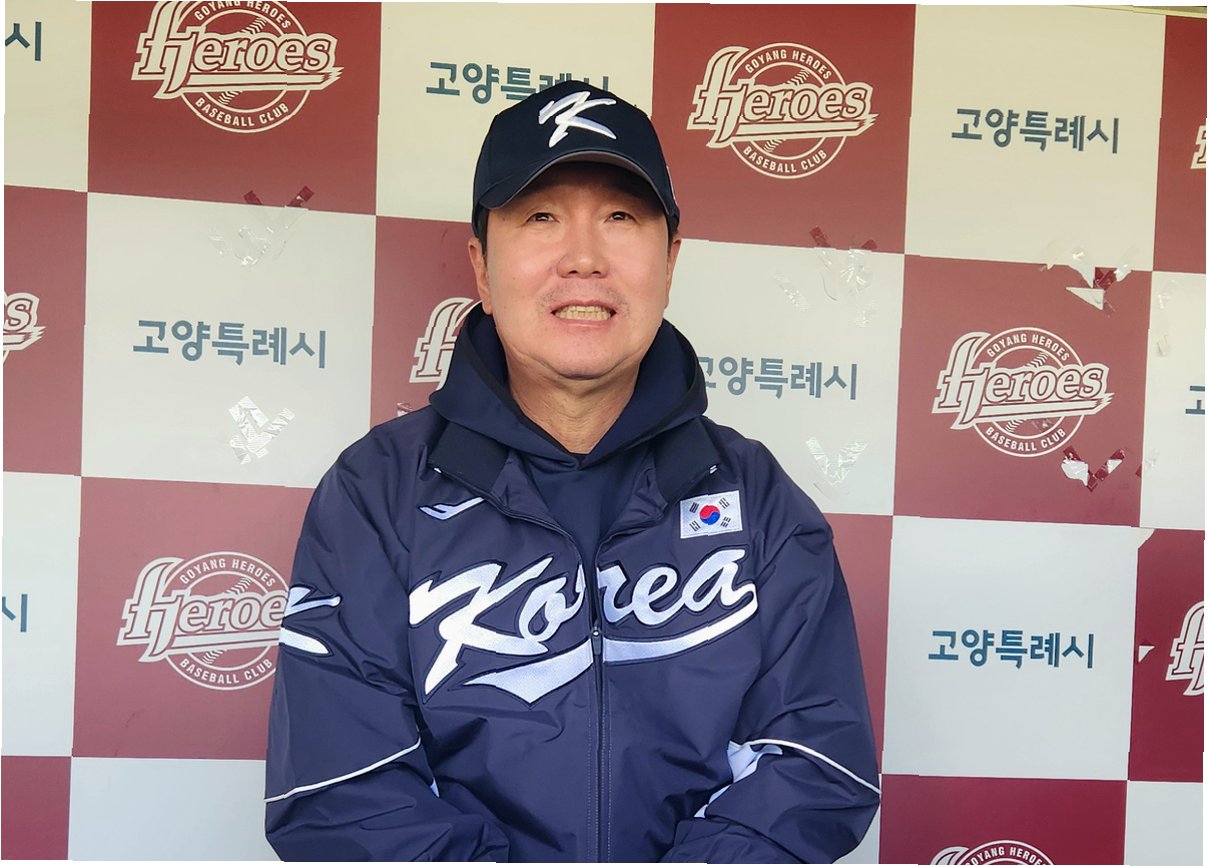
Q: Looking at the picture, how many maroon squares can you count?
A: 11